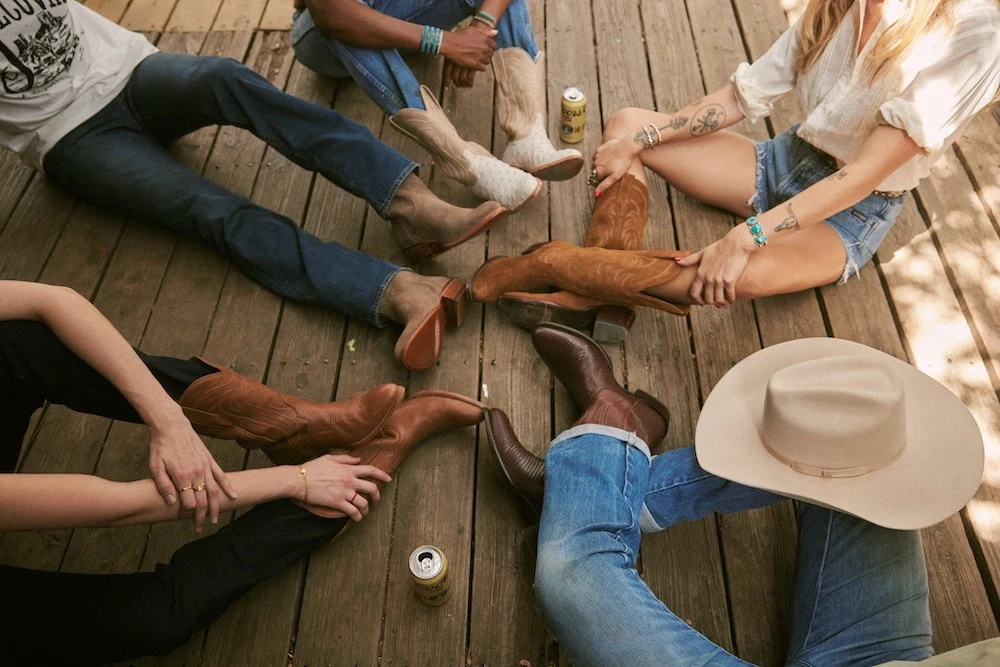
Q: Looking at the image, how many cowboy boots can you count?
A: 10